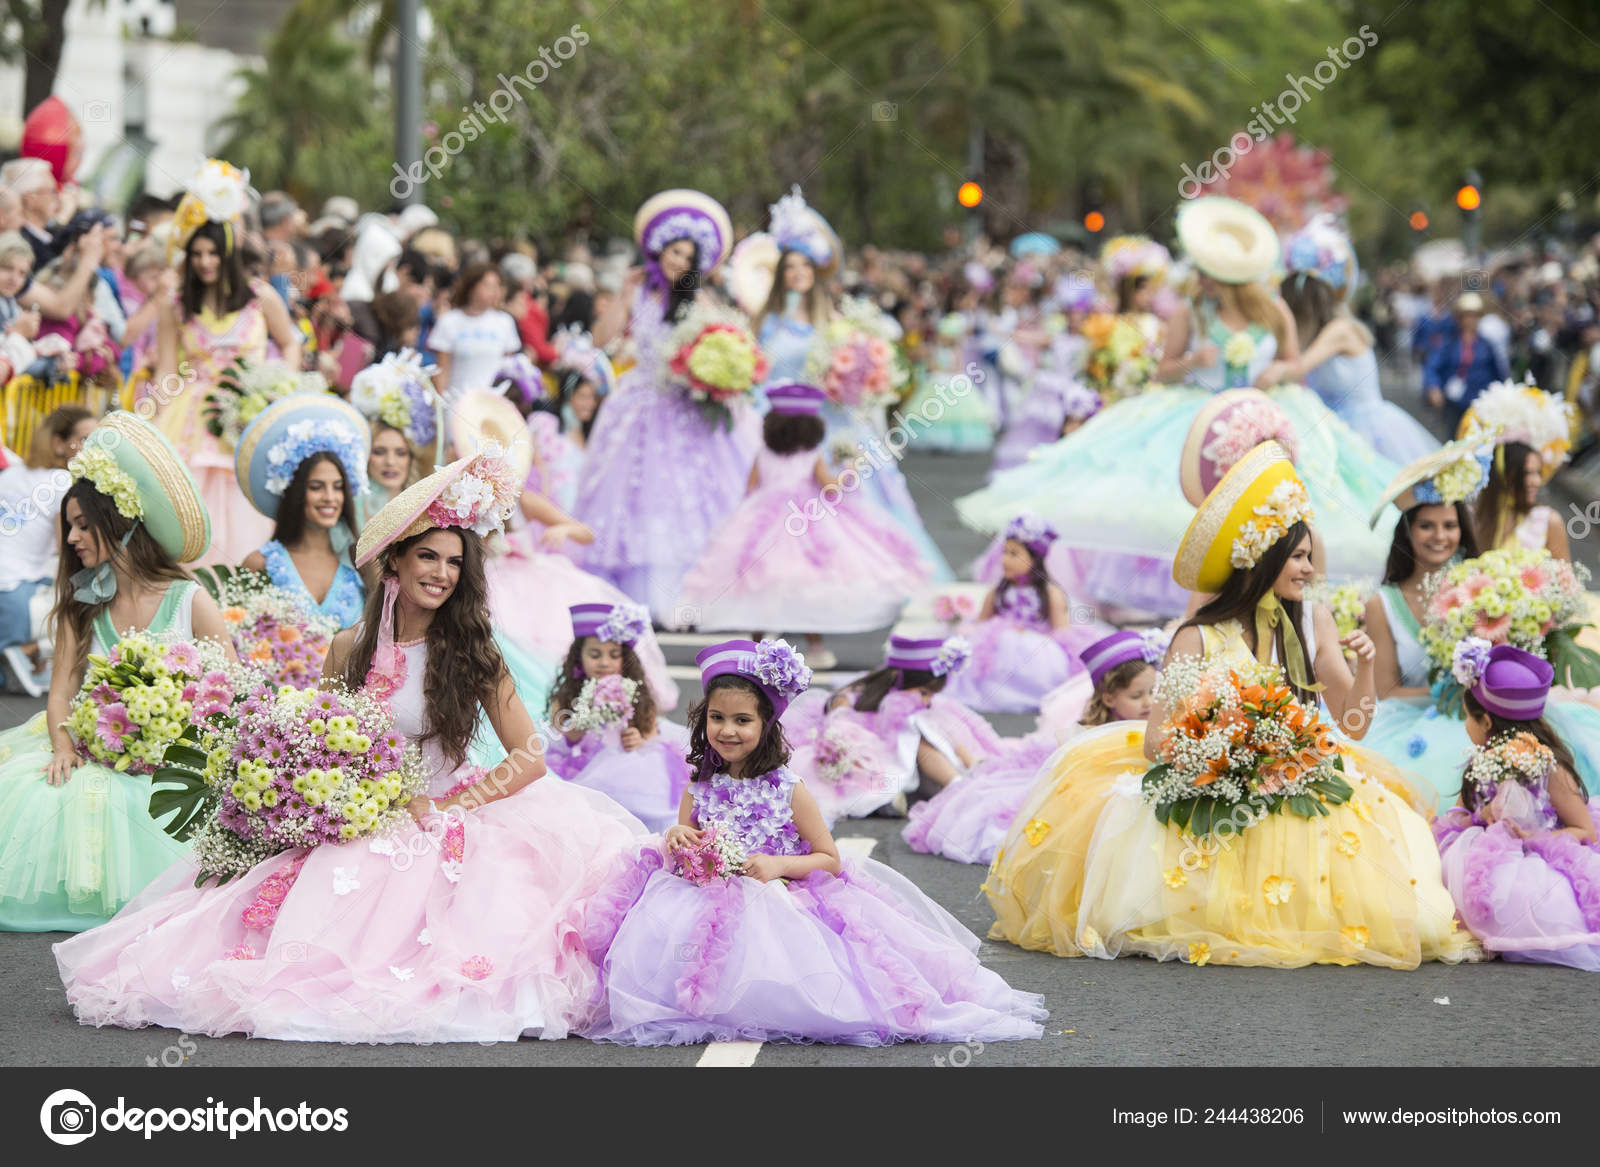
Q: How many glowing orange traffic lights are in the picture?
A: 4